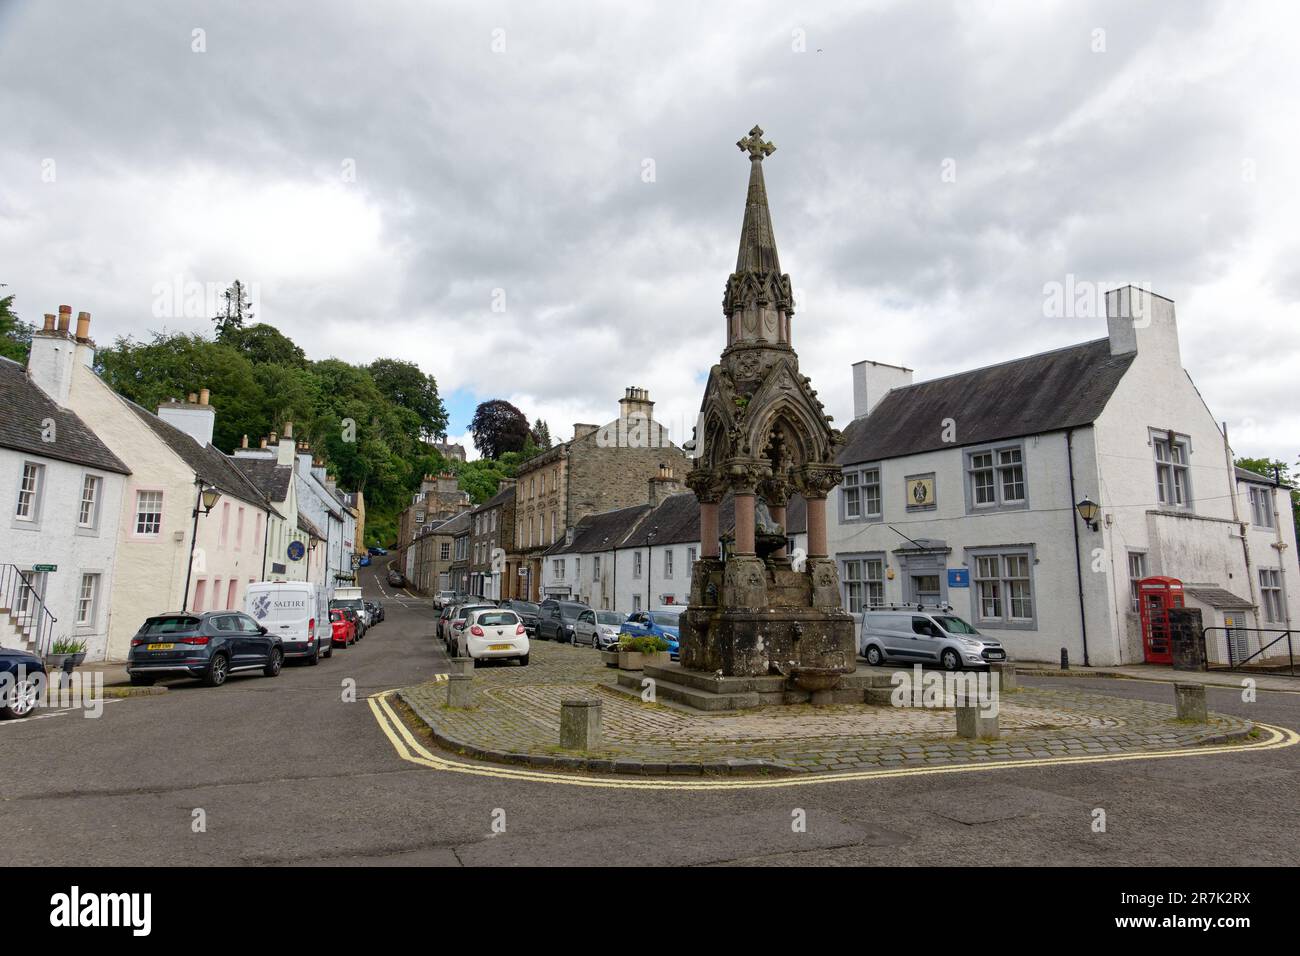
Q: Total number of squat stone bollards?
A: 6